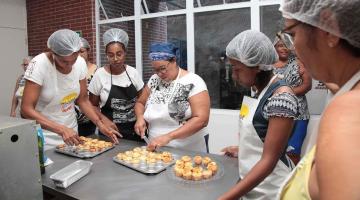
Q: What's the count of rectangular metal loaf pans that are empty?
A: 1